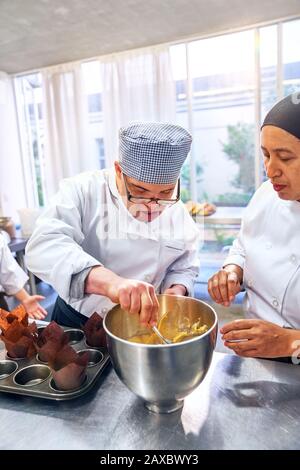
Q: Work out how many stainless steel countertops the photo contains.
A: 1